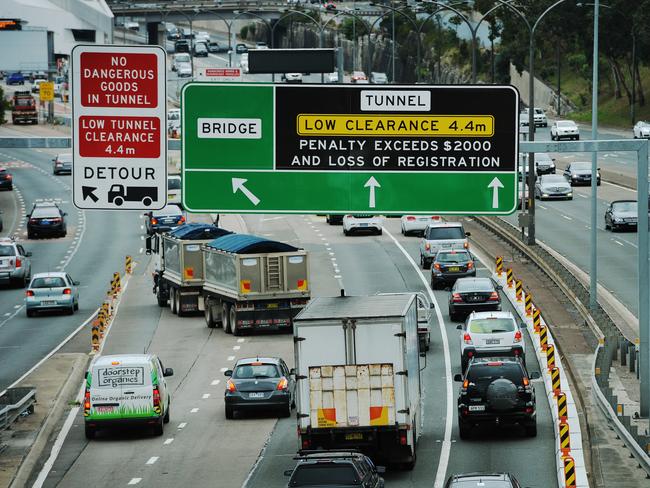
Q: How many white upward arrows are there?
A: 2